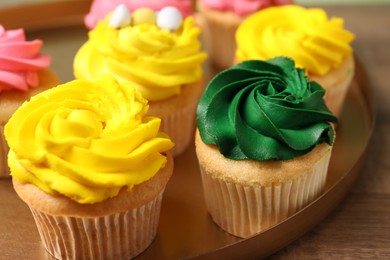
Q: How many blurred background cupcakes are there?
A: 5